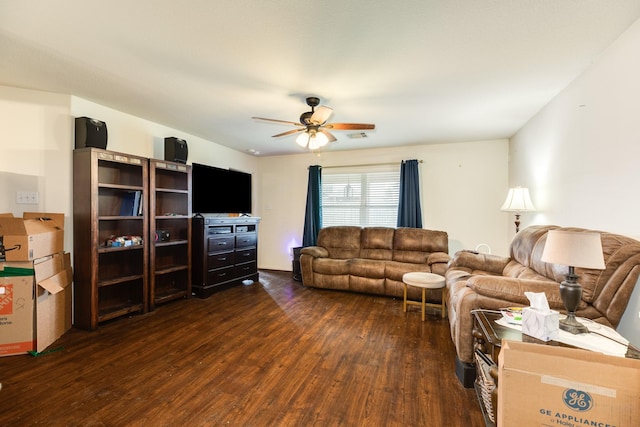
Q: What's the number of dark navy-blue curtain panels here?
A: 2